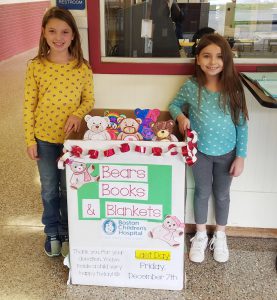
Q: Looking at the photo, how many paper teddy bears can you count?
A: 7